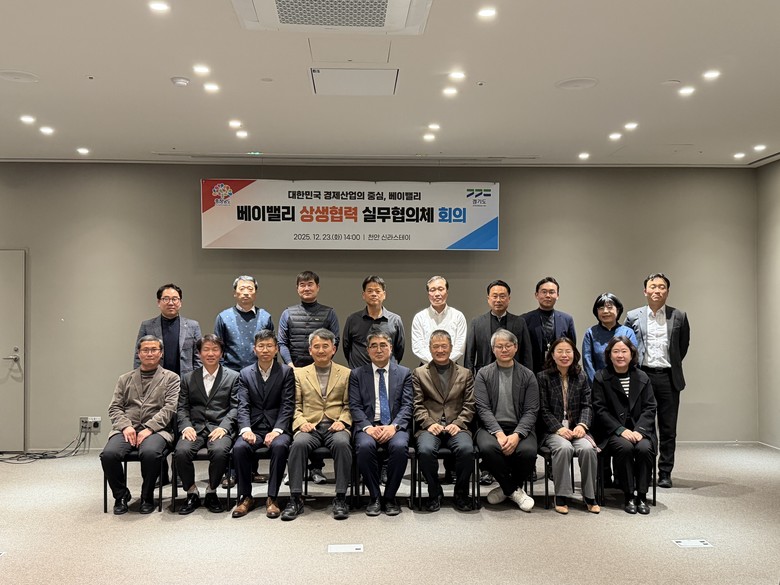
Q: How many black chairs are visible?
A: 9